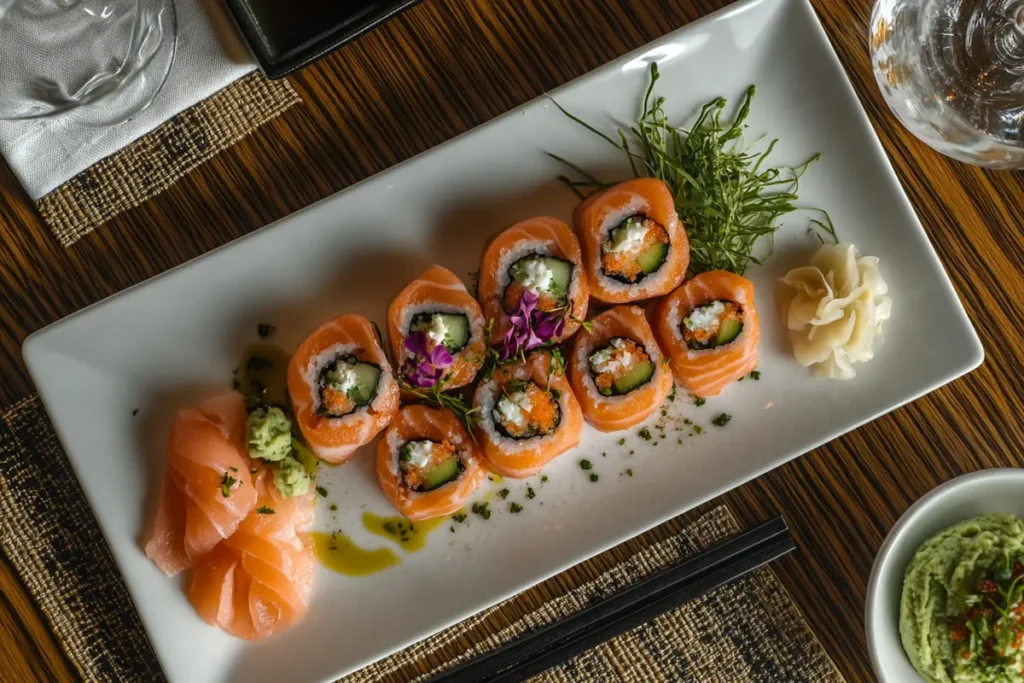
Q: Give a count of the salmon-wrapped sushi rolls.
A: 8